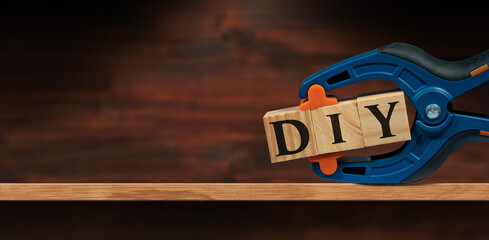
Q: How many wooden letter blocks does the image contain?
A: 3